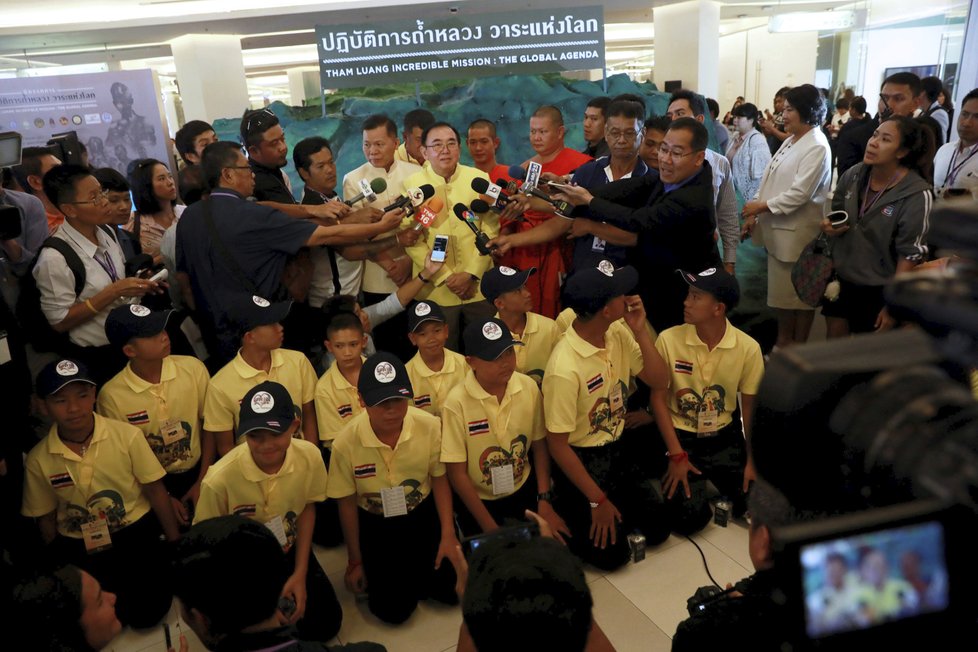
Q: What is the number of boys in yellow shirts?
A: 11